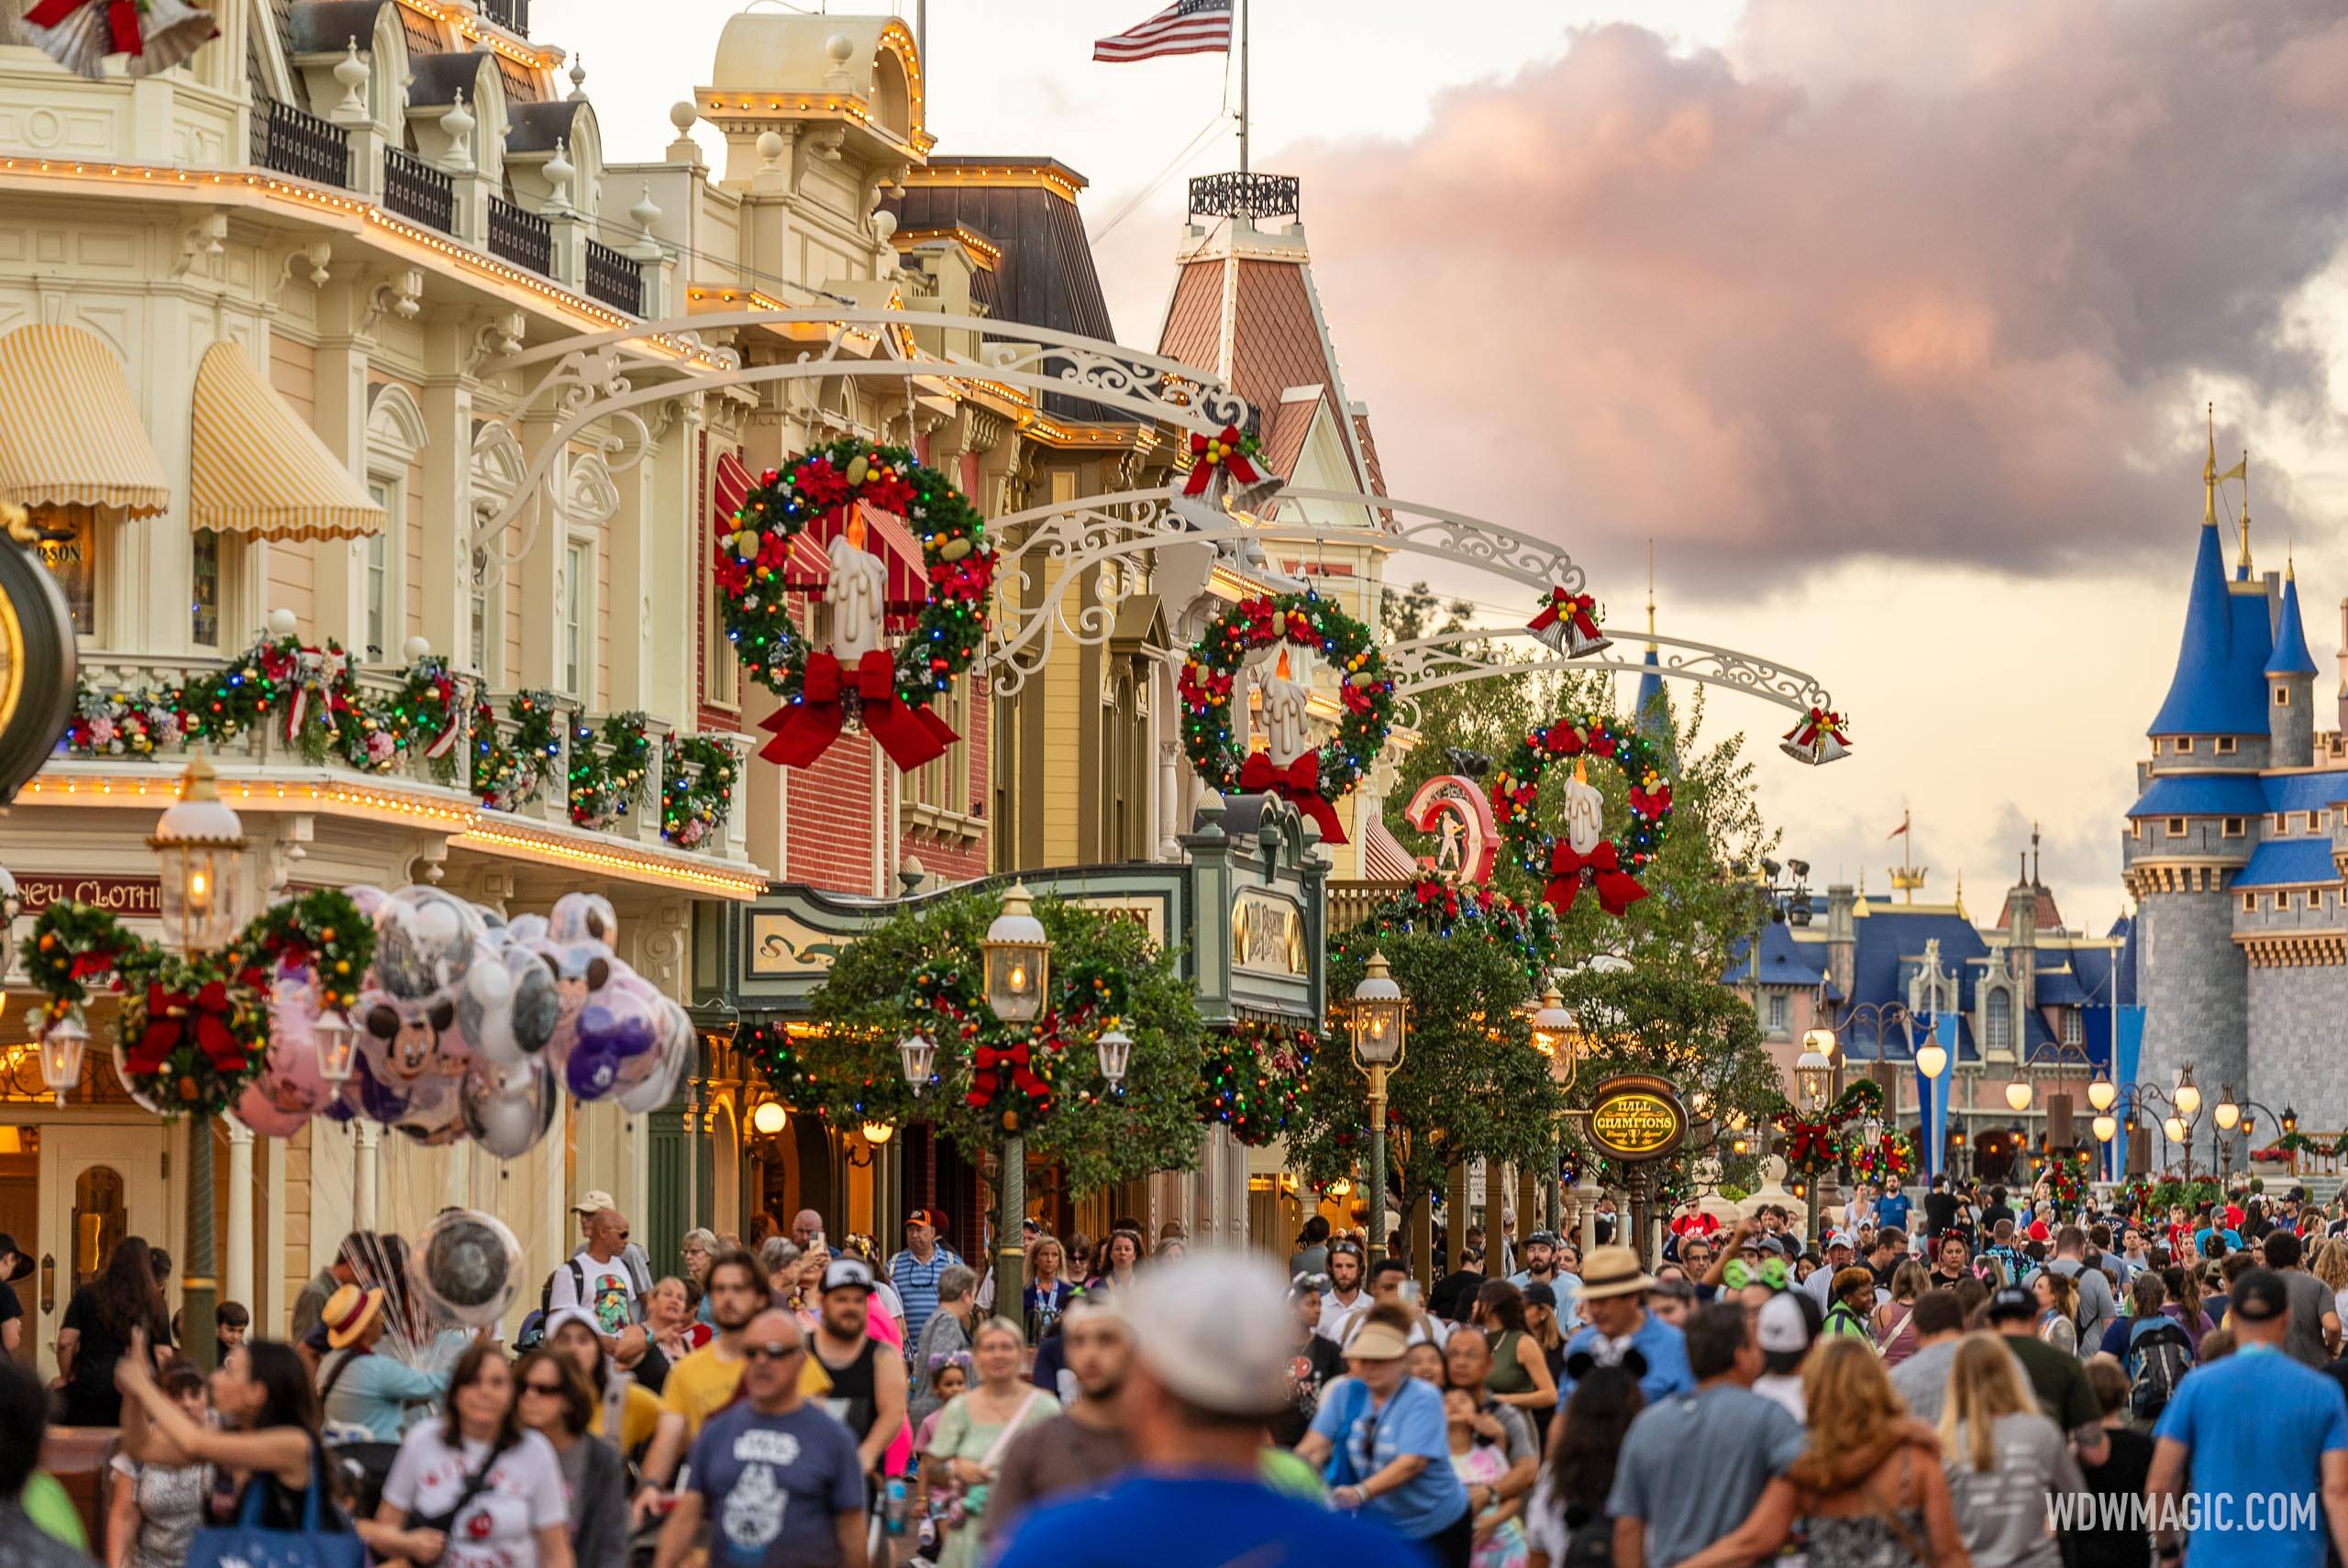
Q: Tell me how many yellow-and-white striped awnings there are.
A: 2